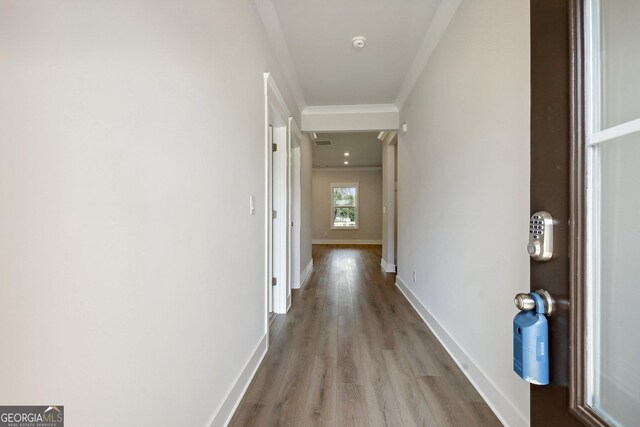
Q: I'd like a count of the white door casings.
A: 2